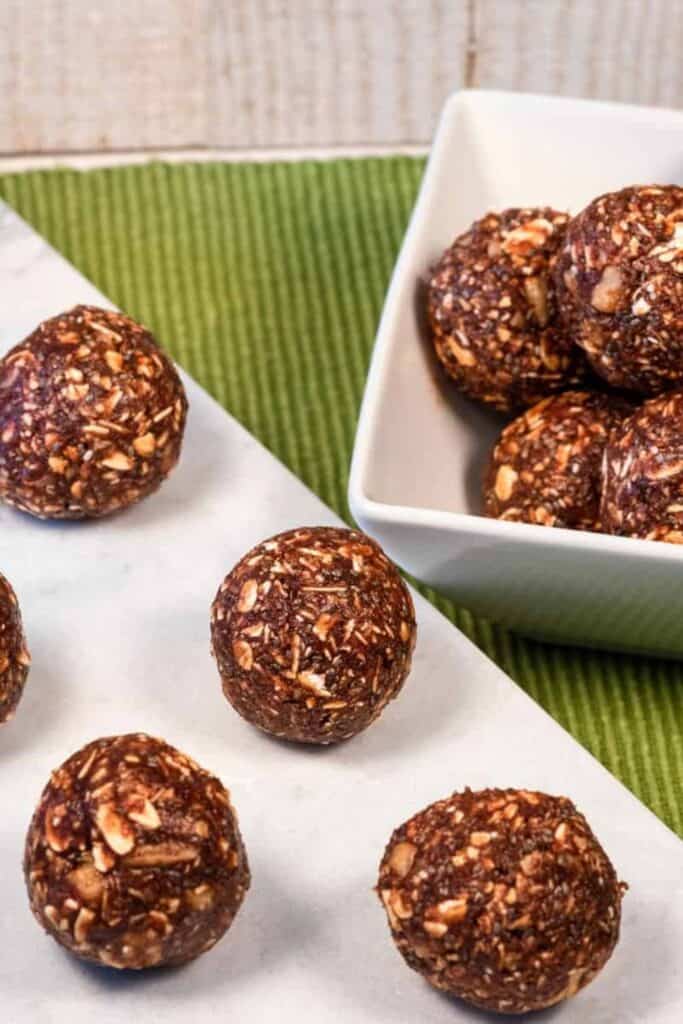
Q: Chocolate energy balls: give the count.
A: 9